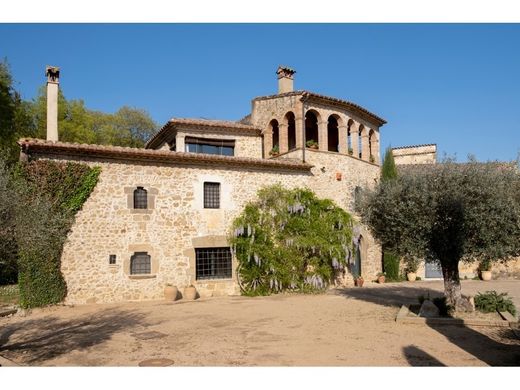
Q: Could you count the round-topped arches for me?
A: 7